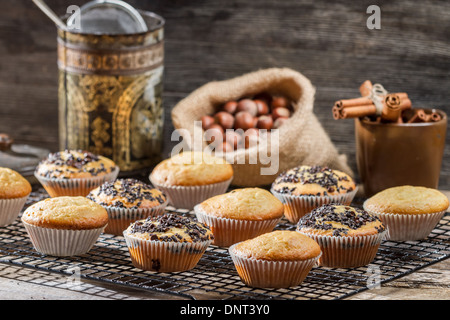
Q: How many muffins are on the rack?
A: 11